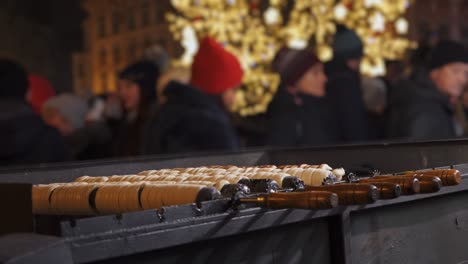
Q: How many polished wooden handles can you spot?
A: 6